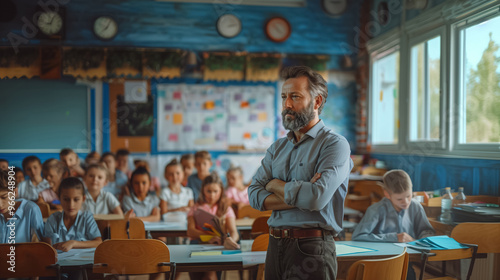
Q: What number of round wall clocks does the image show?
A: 5